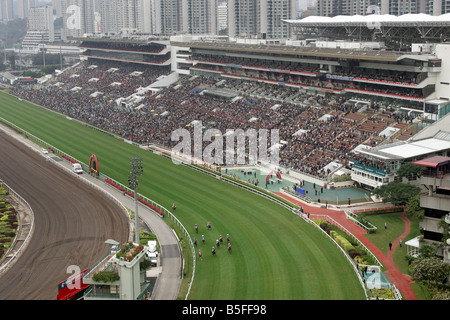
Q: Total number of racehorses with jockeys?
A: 11